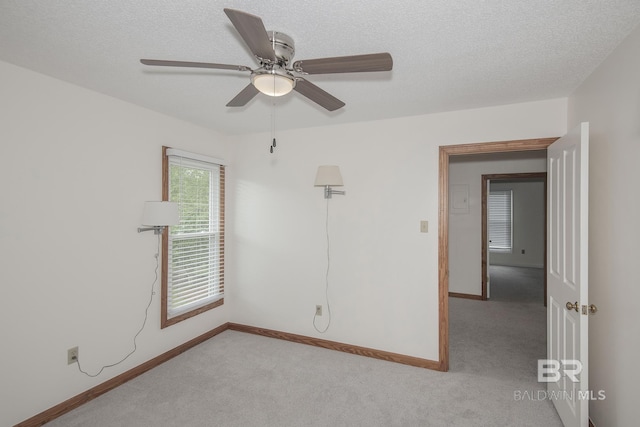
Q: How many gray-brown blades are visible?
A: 5